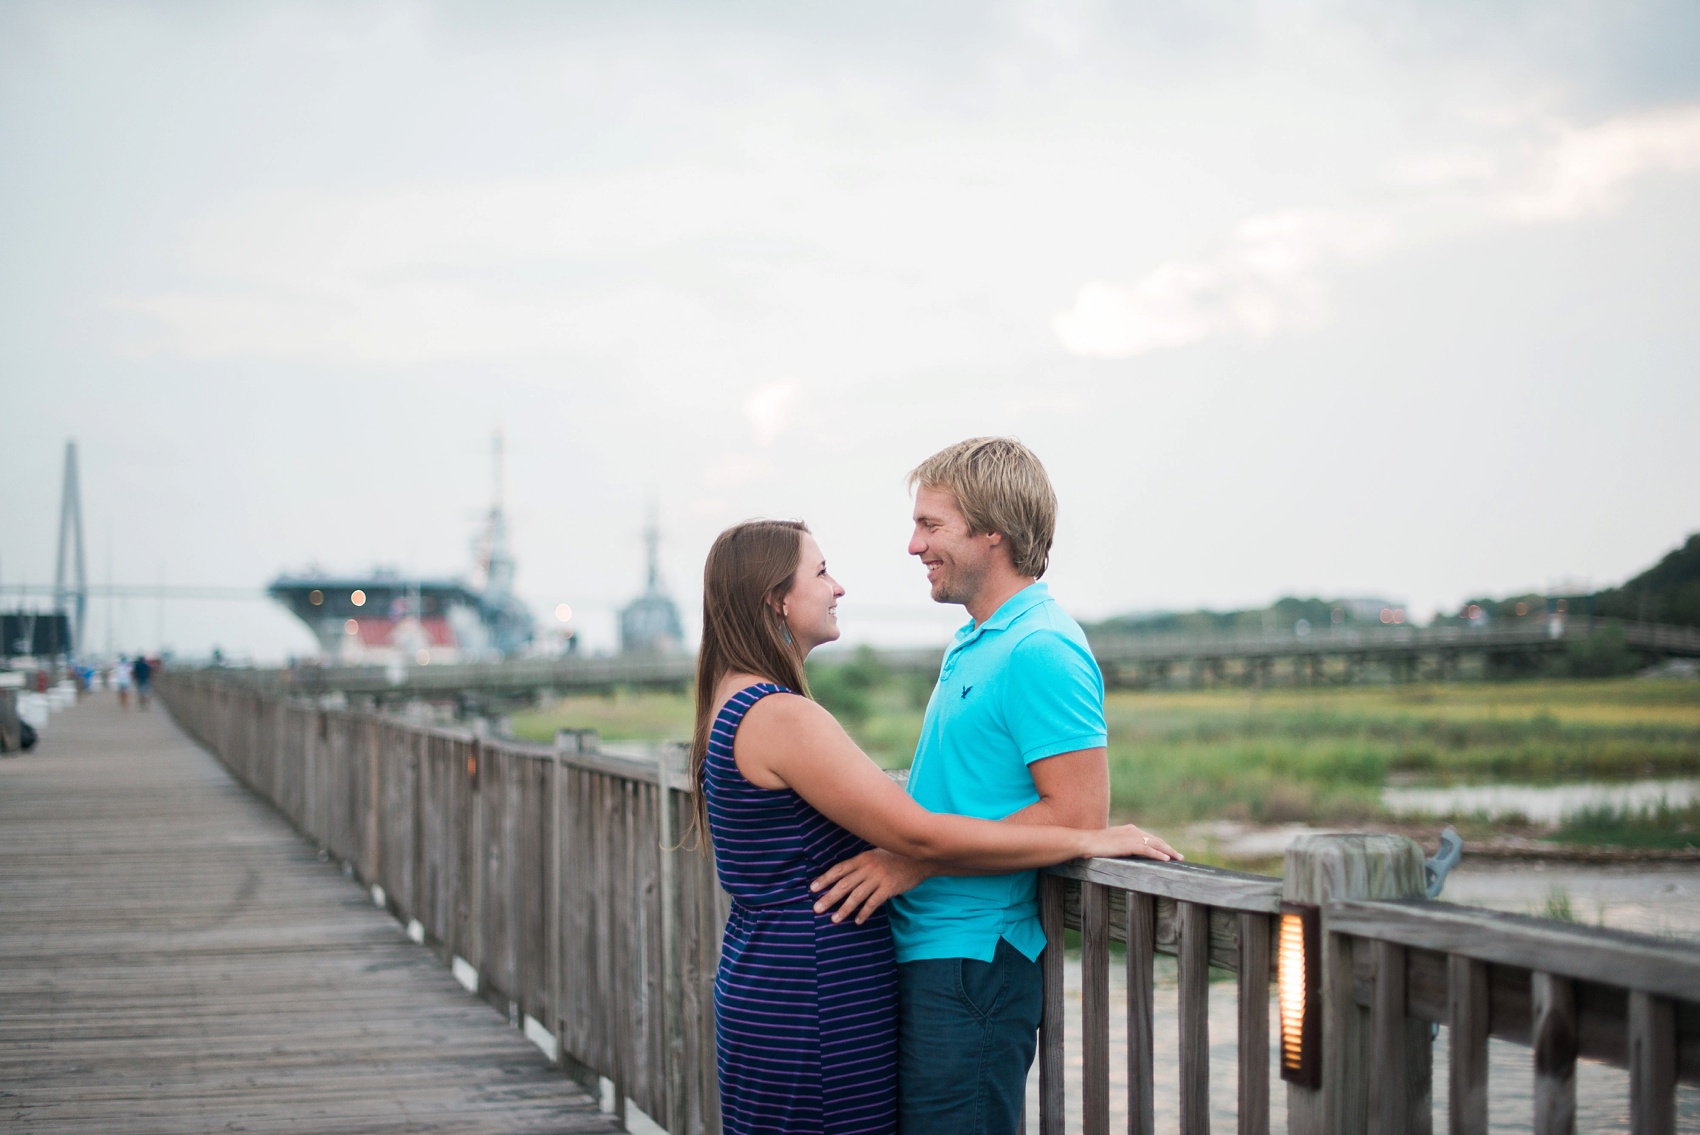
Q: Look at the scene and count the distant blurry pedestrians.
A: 2